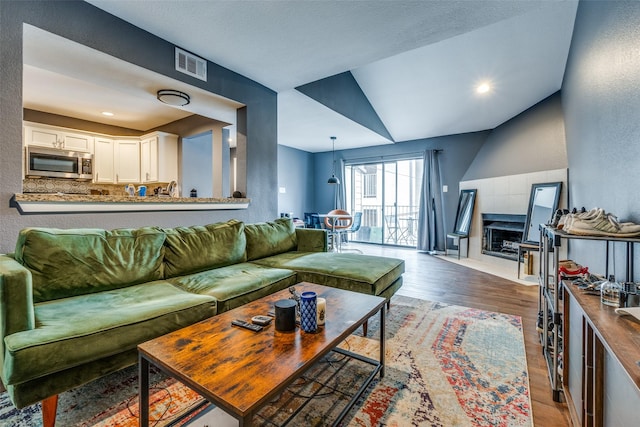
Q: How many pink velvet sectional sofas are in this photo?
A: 0